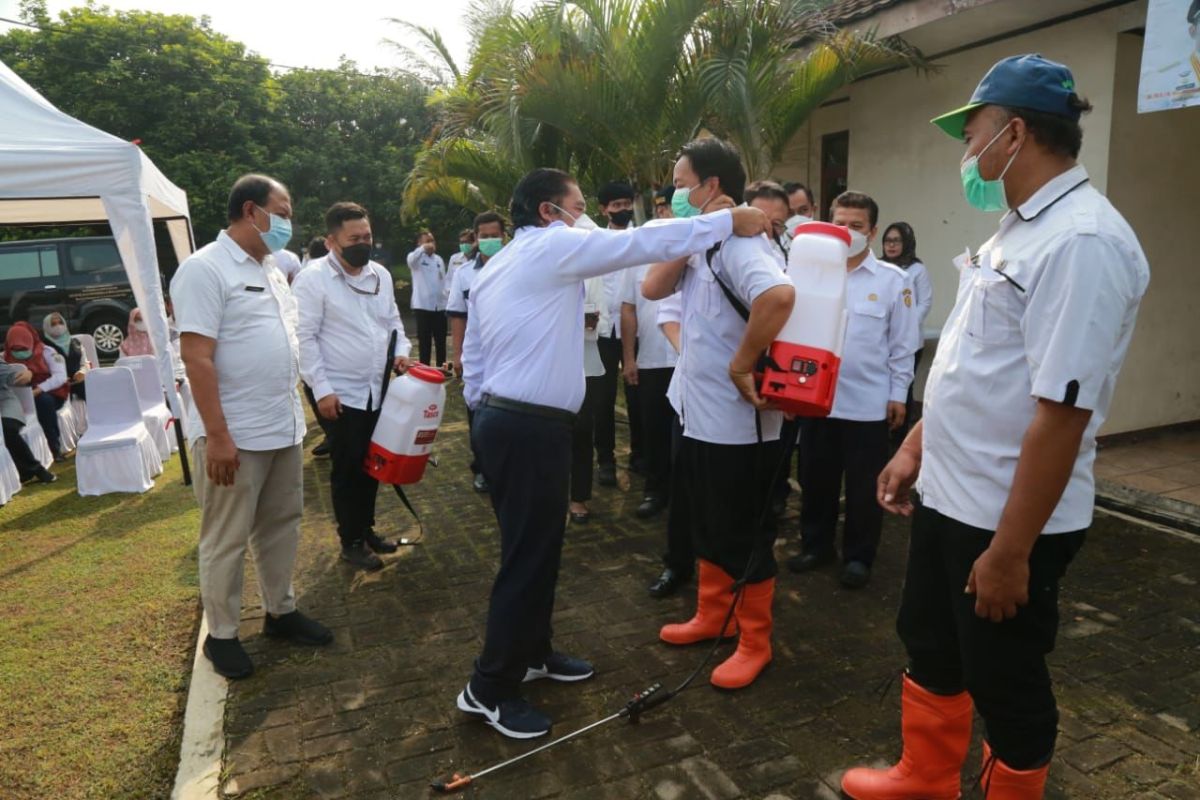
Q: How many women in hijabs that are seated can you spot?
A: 3